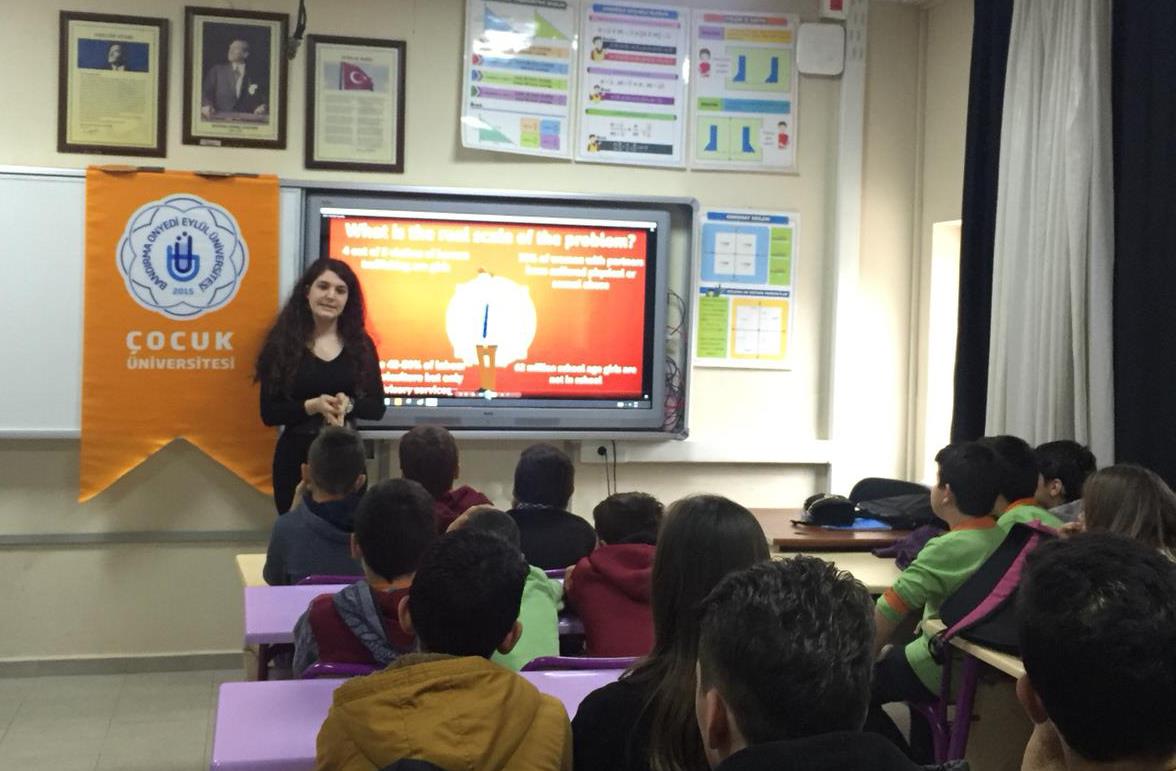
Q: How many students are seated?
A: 14